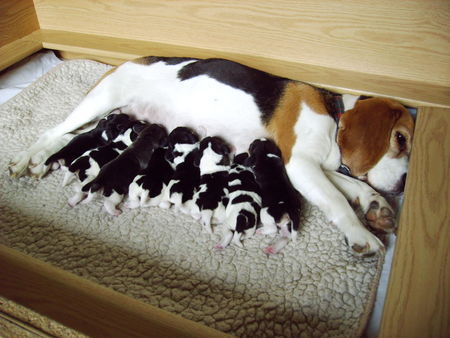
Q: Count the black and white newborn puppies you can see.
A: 8